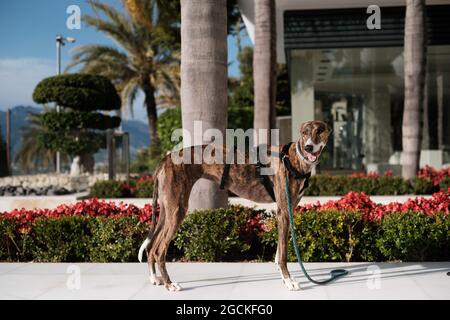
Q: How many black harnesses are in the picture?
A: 1